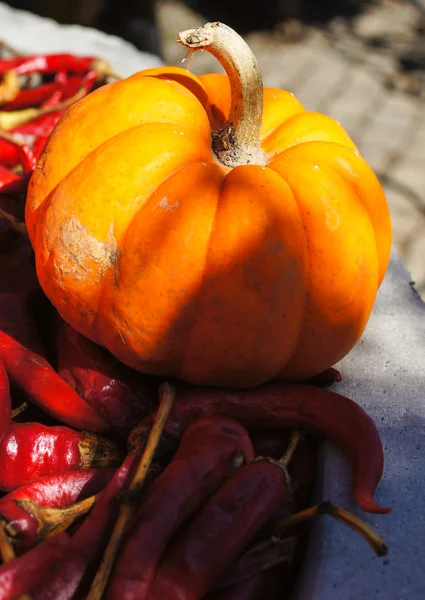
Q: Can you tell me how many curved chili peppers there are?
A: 1